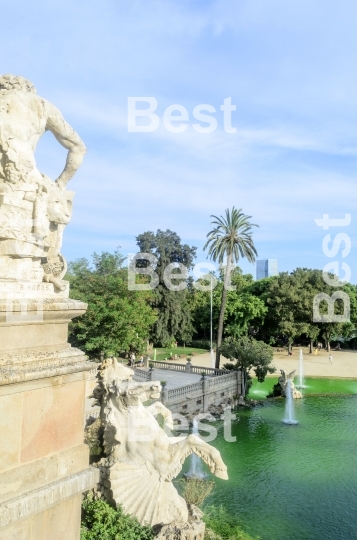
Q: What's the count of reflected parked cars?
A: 0